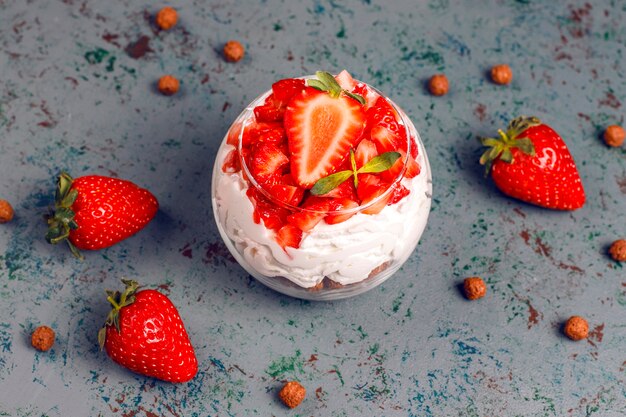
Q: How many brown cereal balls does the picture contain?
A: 12